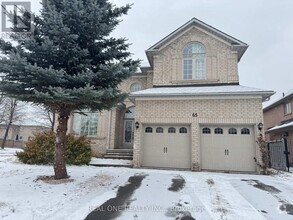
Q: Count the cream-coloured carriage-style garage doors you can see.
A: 2